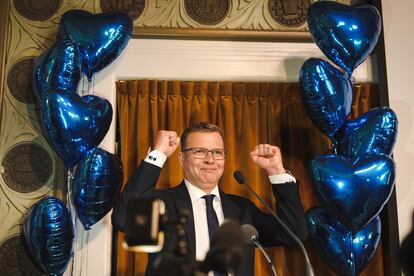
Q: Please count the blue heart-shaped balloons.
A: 10